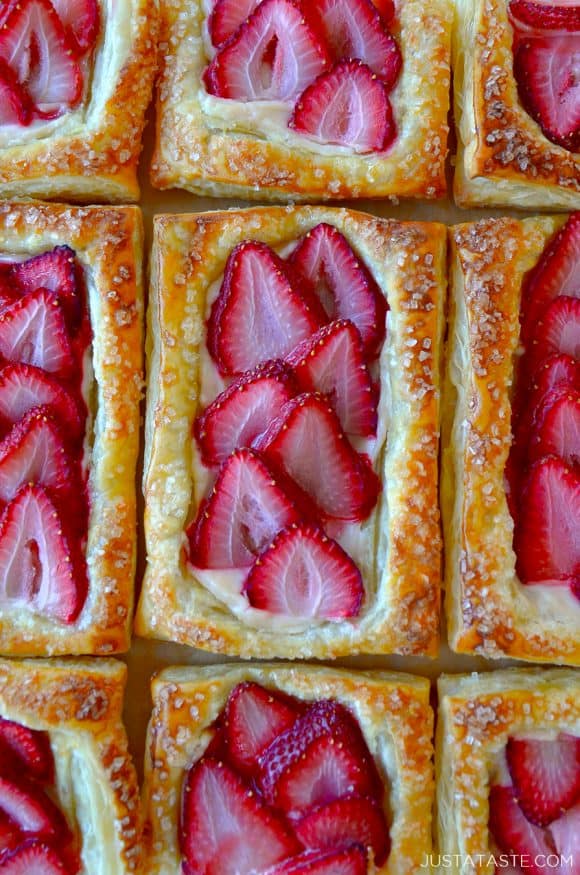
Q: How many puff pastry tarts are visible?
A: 9